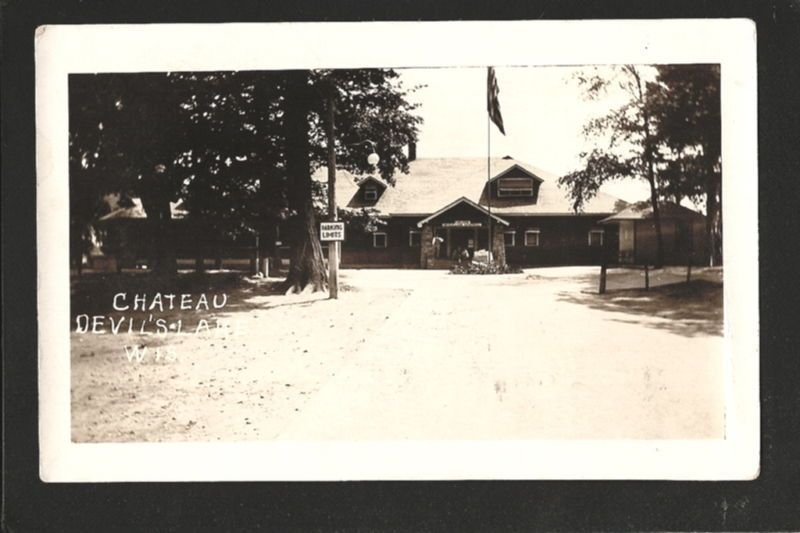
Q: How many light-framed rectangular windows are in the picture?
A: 7